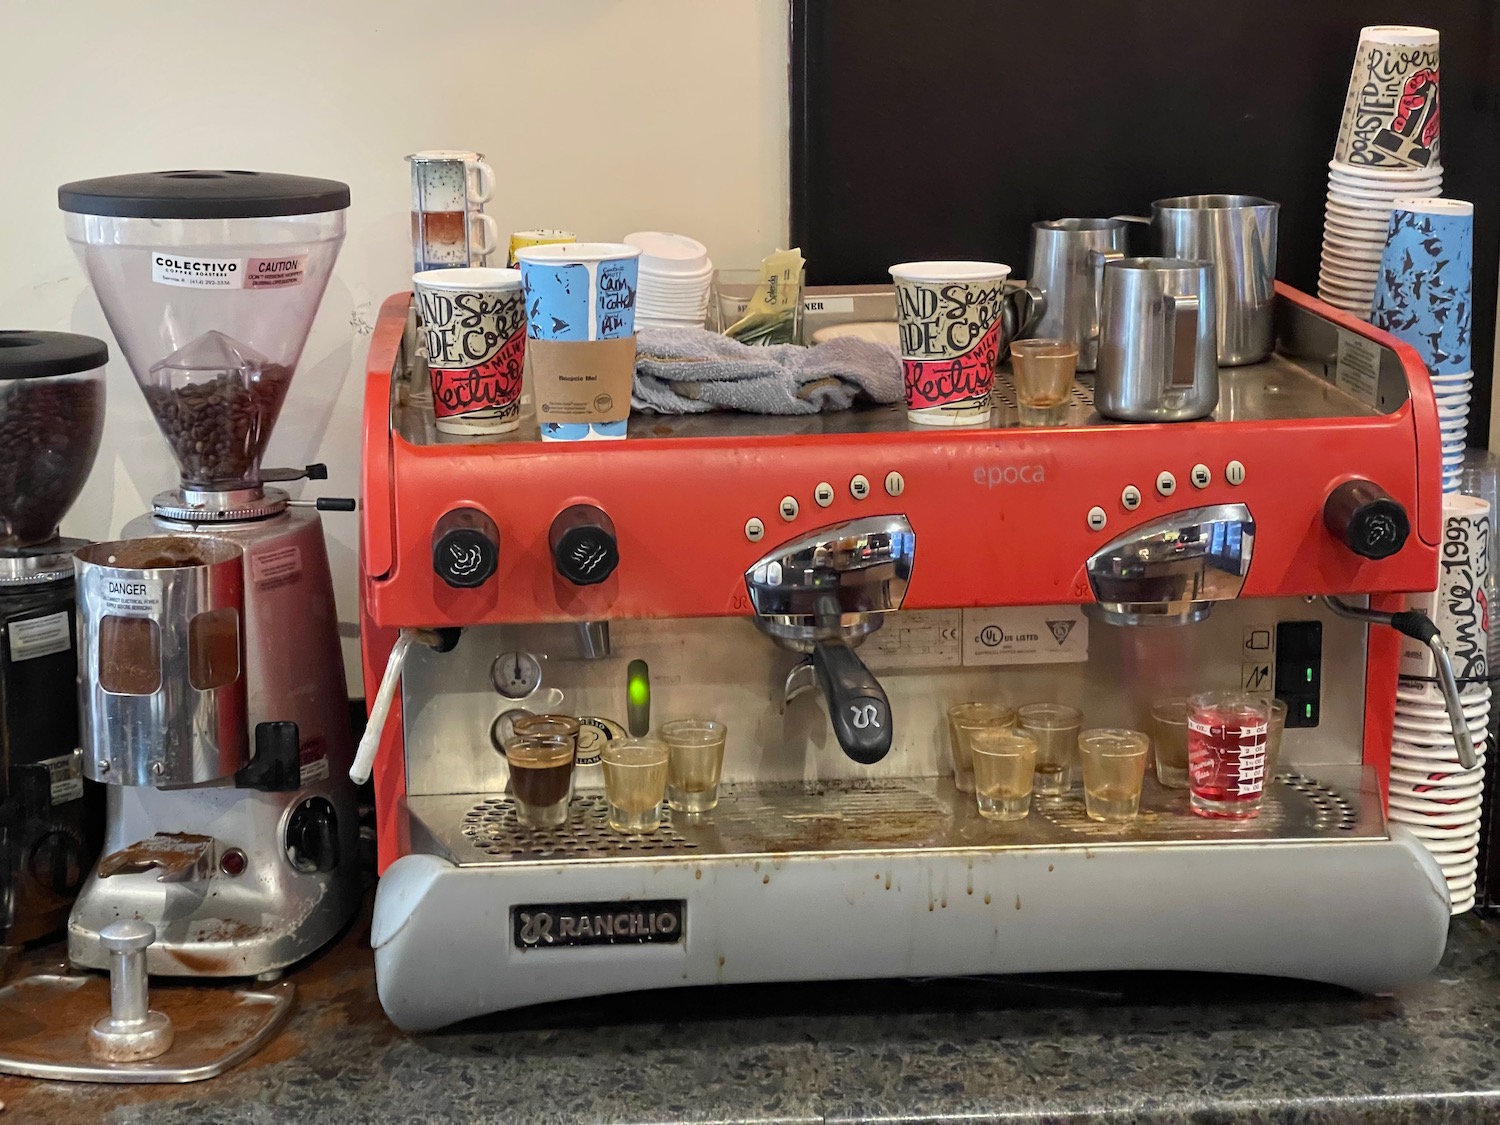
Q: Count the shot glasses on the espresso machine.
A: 12